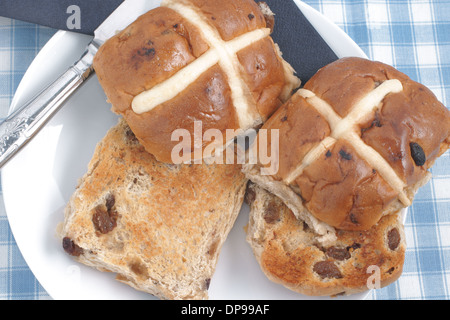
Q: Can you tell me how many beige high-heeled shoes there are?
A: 0